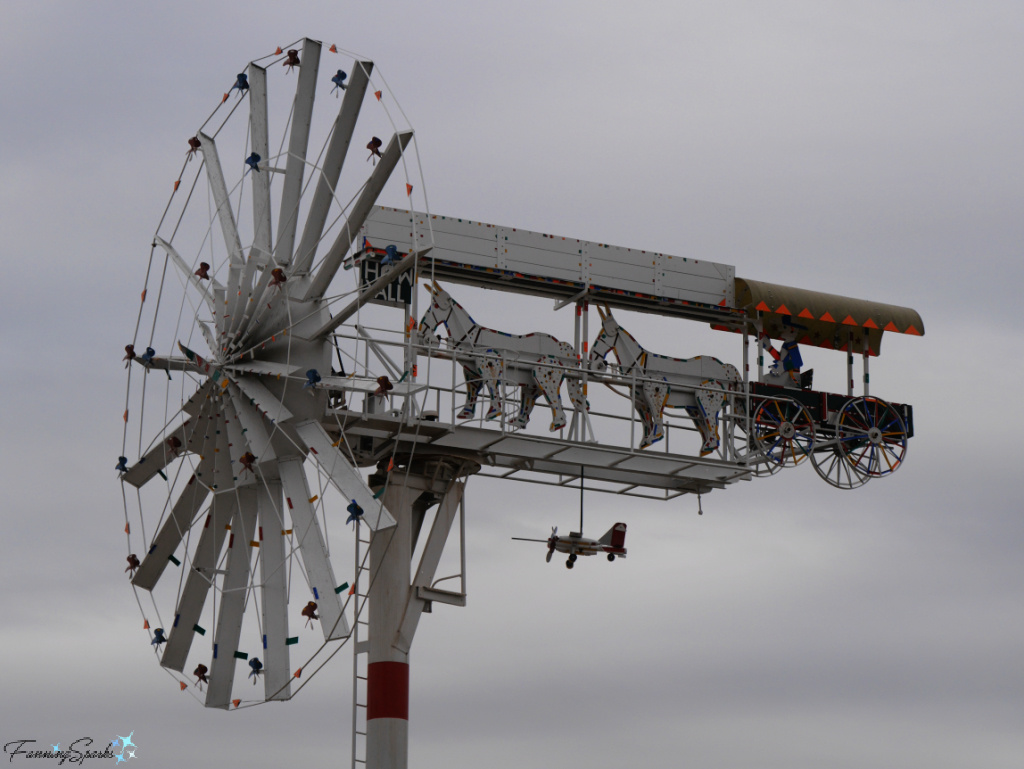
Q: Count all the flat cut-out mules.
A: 2